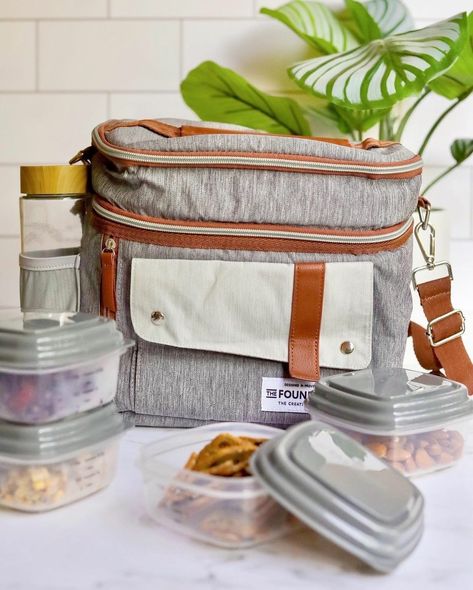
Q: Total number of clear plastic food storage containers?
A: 4